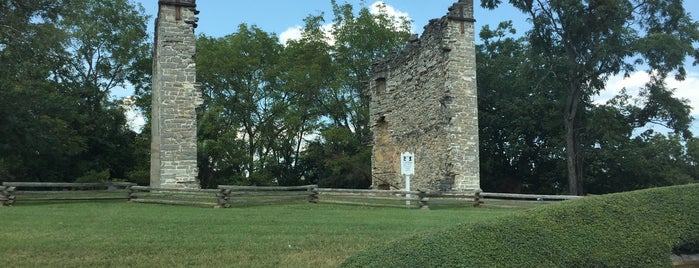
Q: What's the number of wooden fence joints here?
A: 6